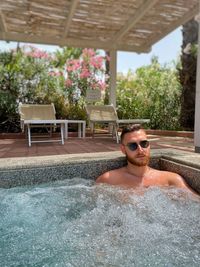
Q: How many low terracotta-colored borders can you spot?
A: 1